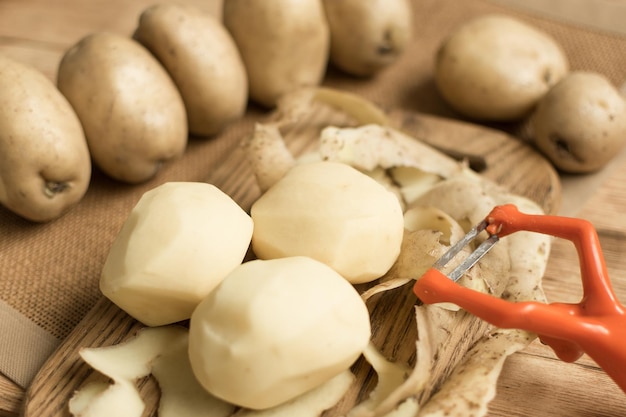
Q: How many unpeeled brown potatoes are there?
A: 7